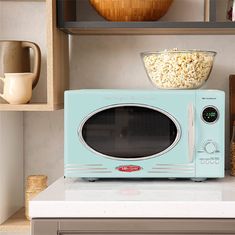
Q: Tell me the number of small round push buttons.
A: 4